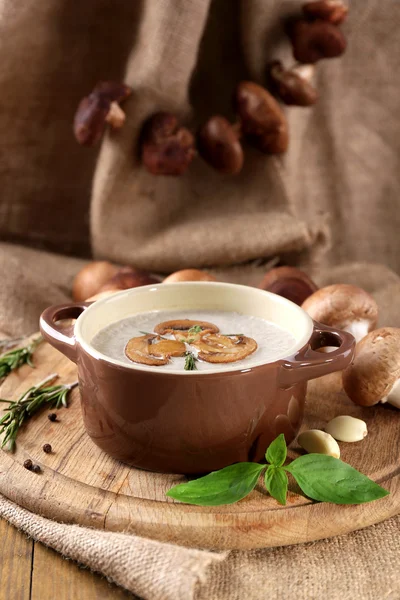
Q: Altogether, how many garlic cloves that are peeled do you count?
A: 2